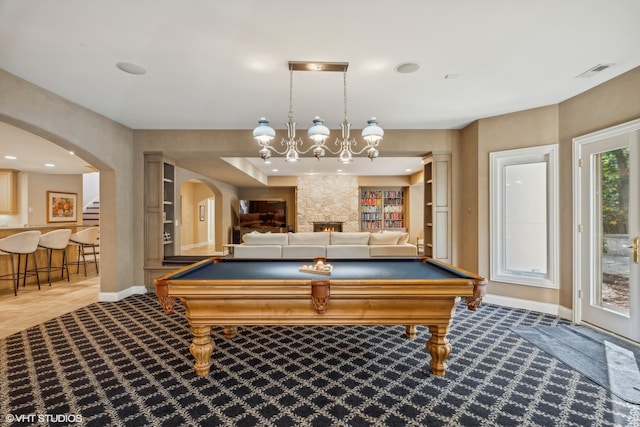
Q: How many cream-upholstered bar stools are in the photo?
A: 3